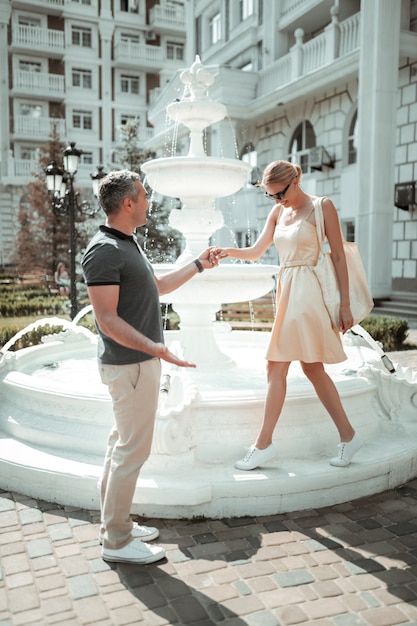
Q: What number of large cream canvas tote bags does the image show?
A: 1